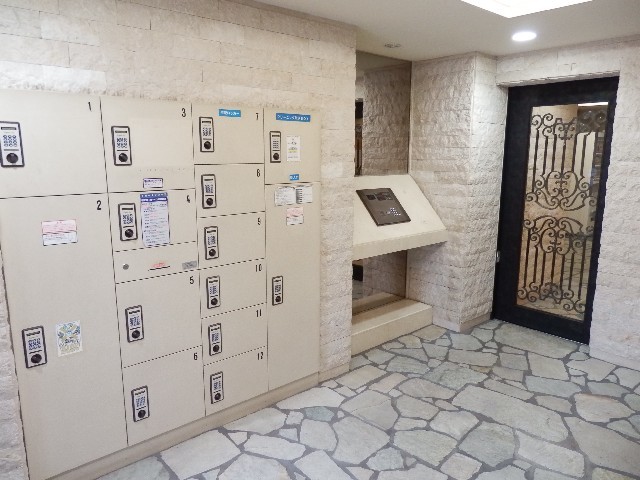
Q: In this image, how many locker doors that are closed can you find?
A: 14